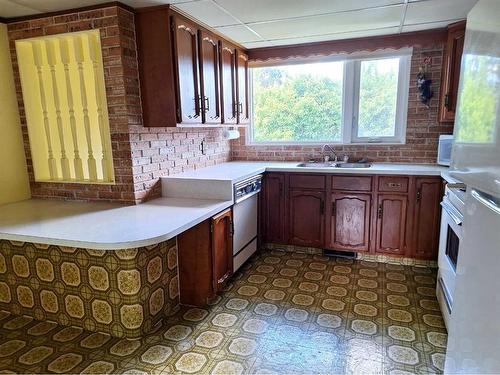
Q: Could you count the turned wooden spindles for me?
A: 5